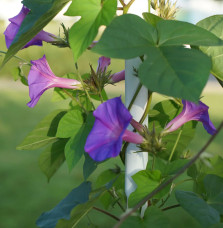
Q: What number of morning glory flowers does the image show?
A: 4